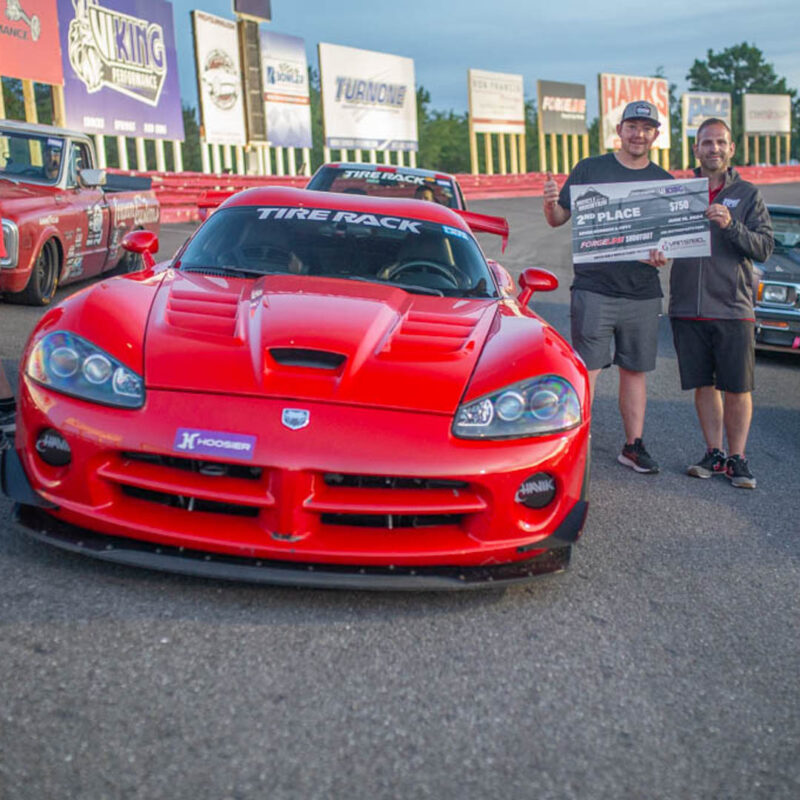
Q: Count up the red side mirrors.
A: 2